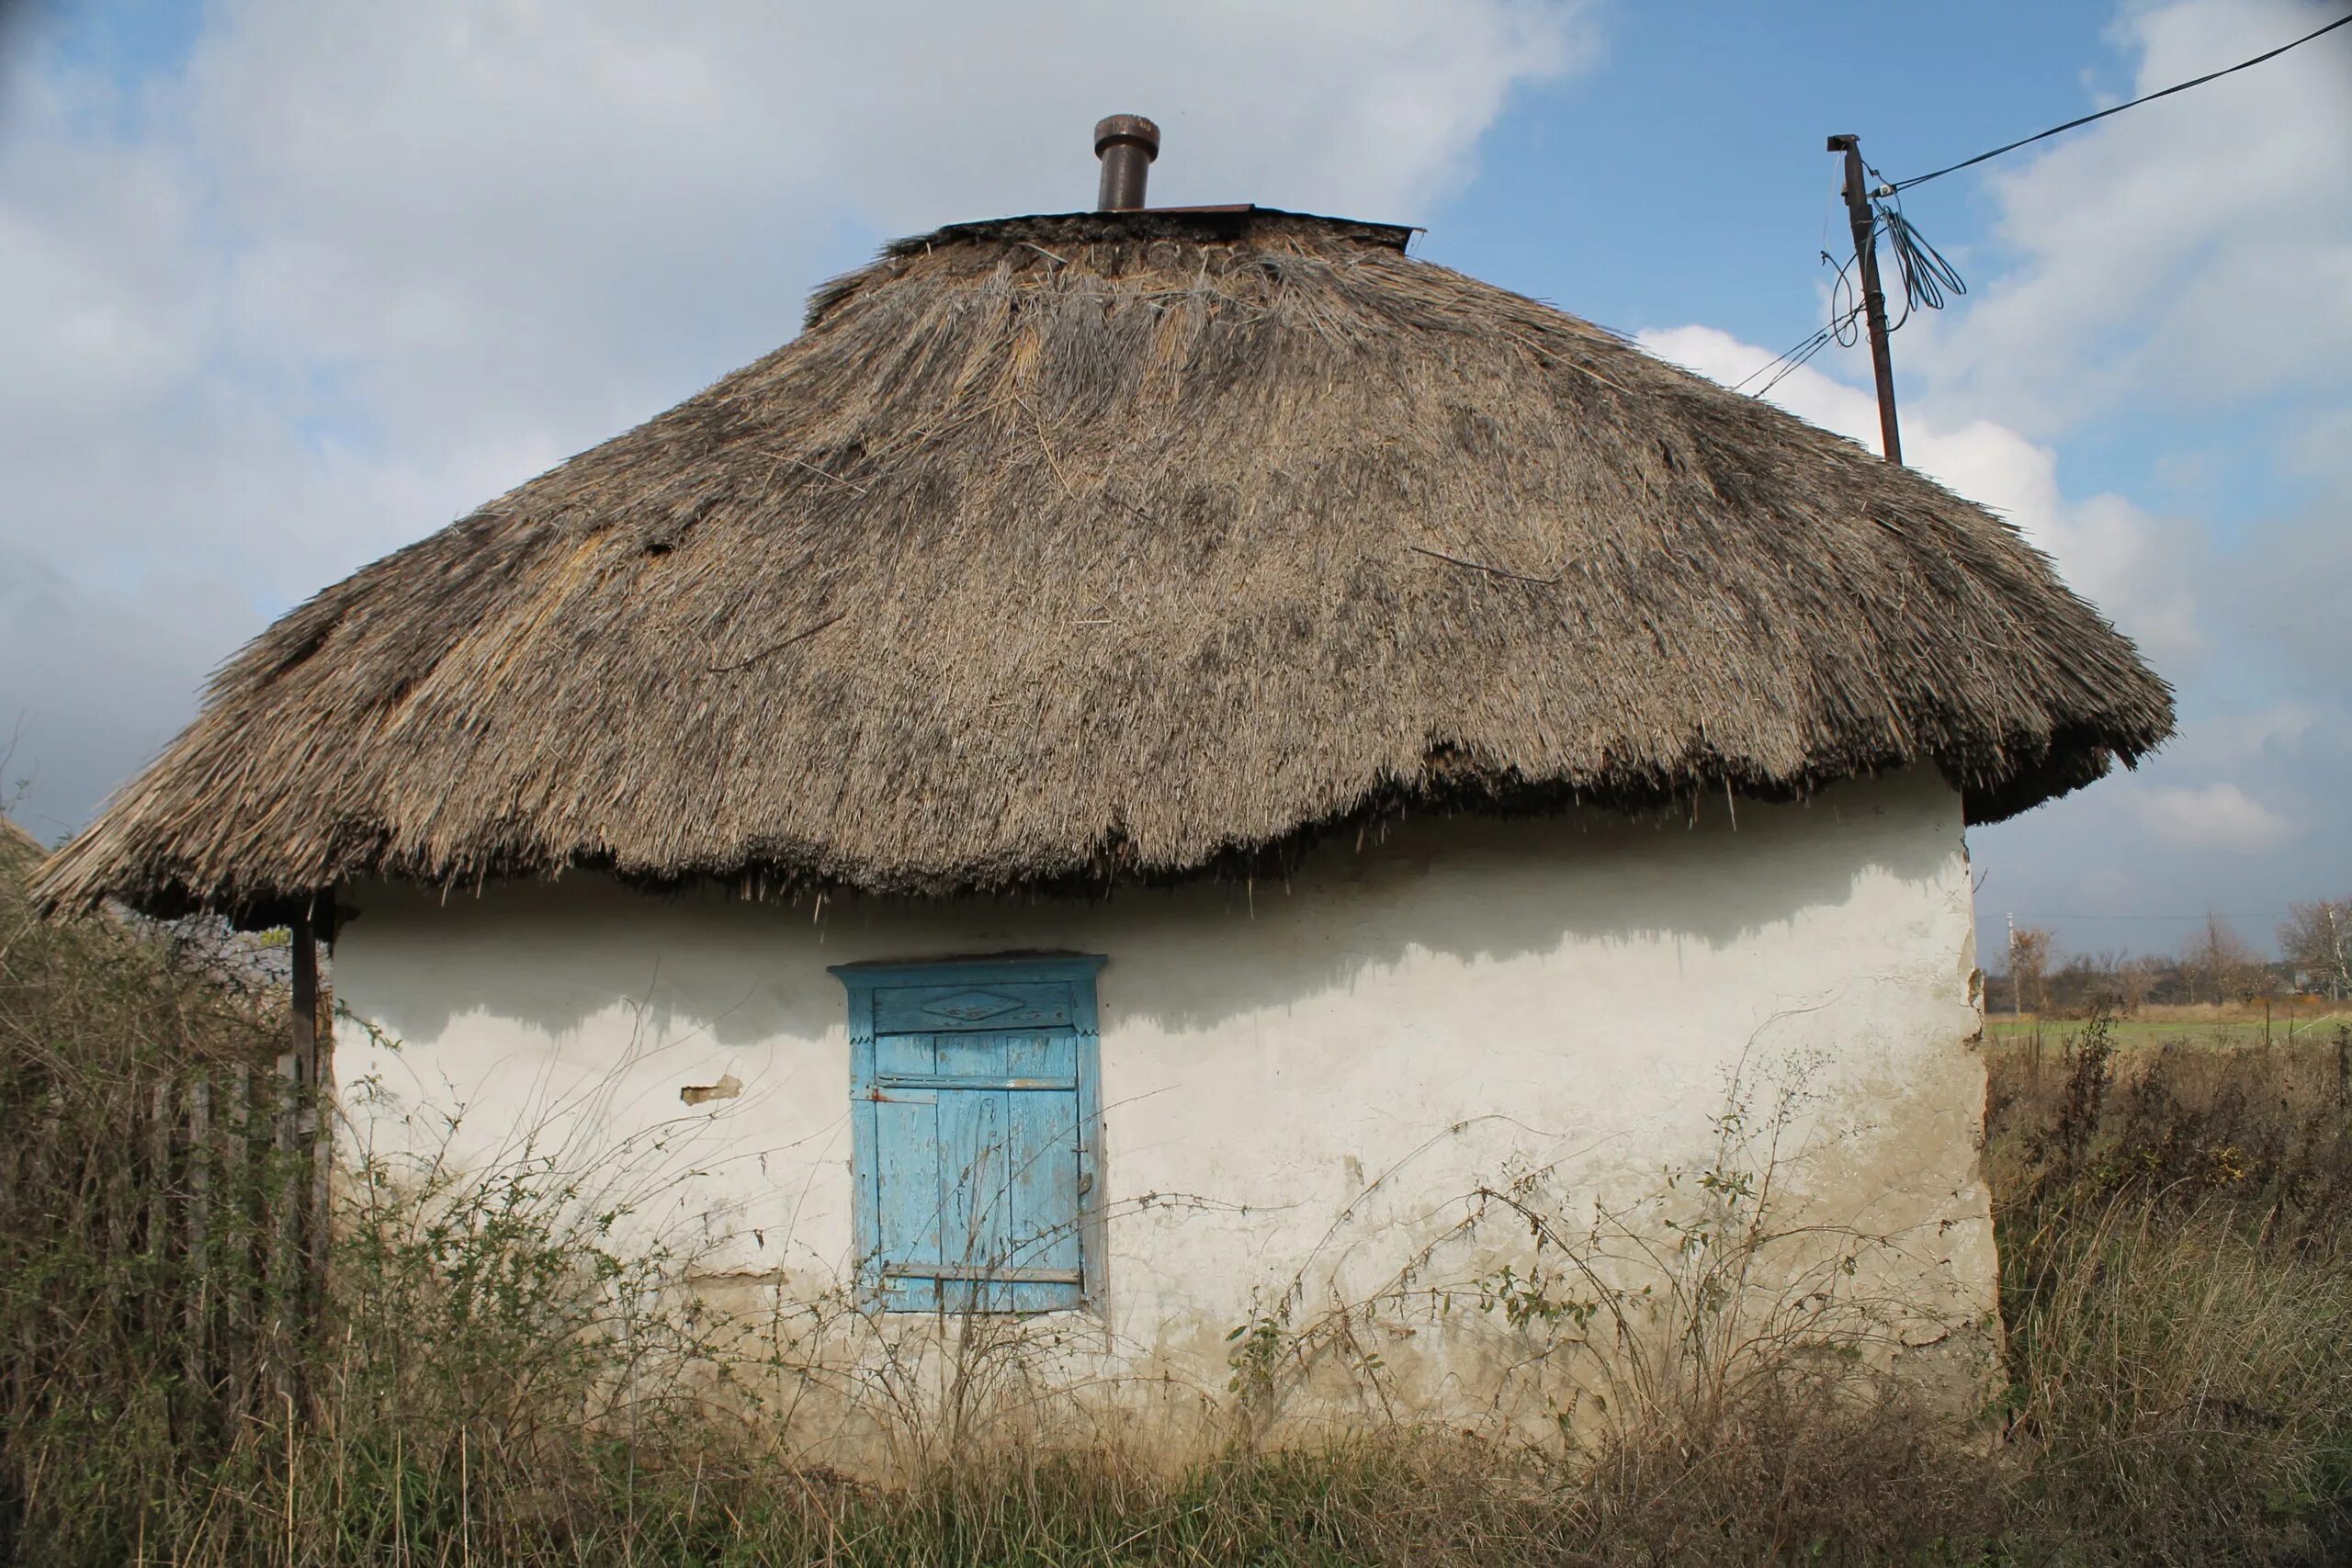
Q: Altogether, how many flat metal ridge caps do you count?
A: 1